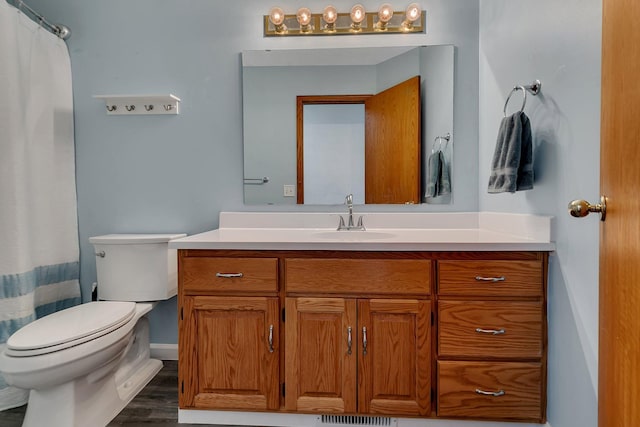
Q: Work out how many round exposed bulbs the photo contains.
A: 6